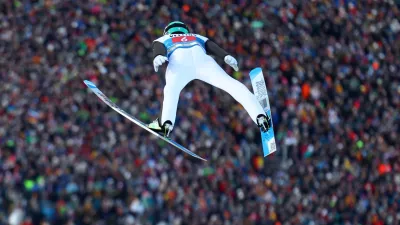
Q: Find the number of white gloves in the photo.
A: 2